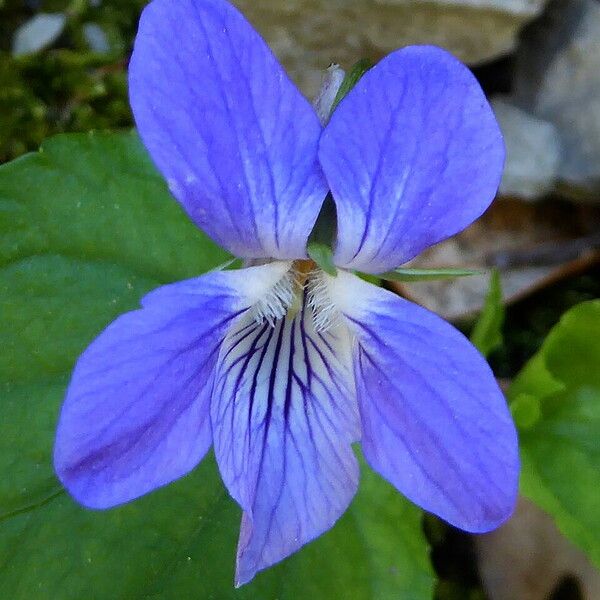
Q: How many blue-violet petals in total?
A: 5